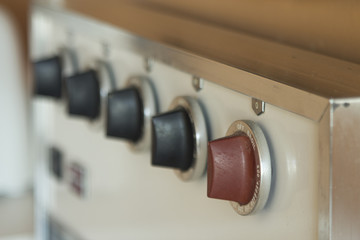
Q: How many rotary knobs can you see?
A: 5